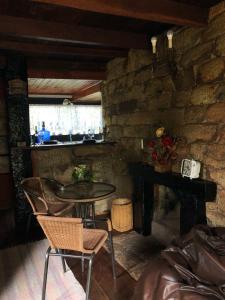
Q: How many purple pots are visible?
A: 0